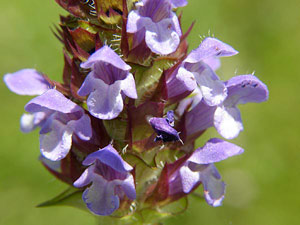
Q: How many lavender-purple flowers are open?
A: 8